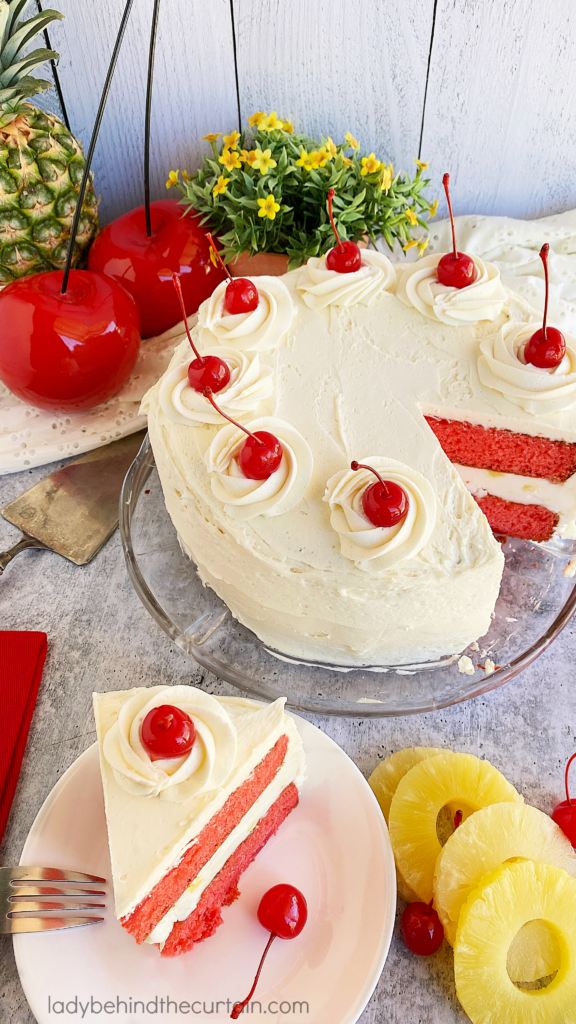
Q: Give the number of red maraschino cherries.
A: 11